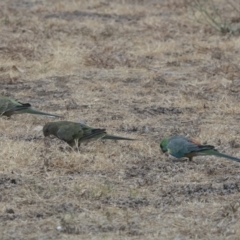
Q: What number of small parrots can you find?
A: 3